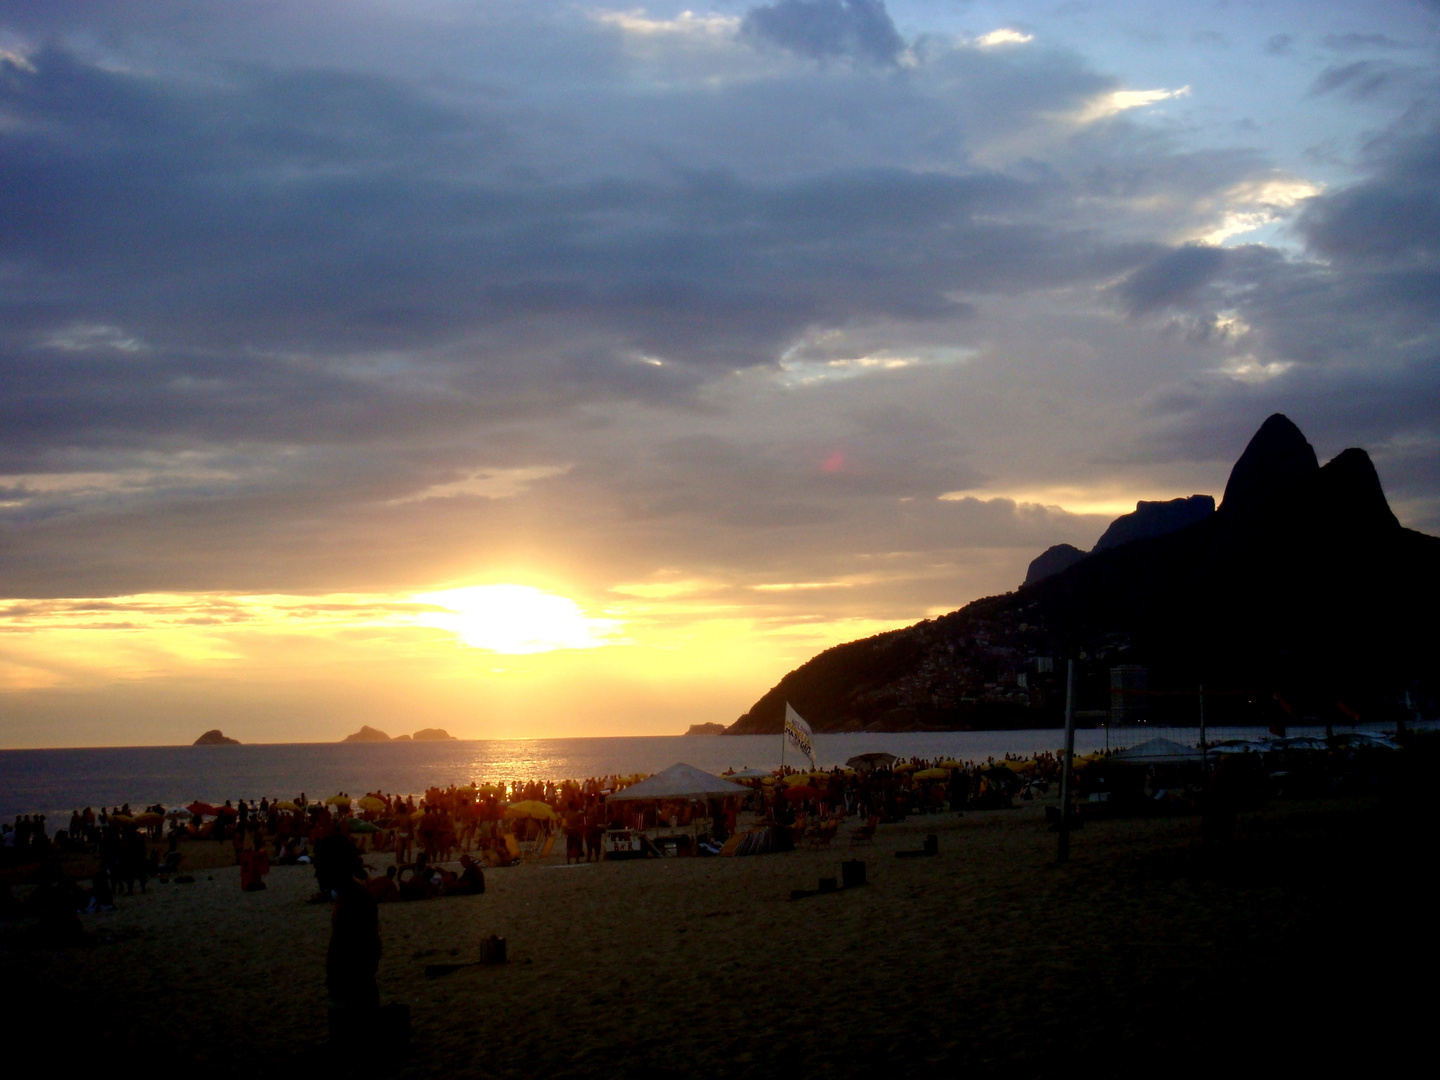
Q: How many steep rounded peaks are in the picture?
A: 2